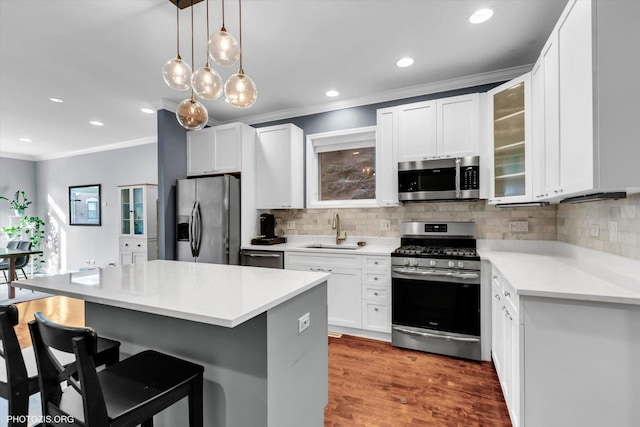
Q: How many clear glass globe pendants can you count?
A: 5